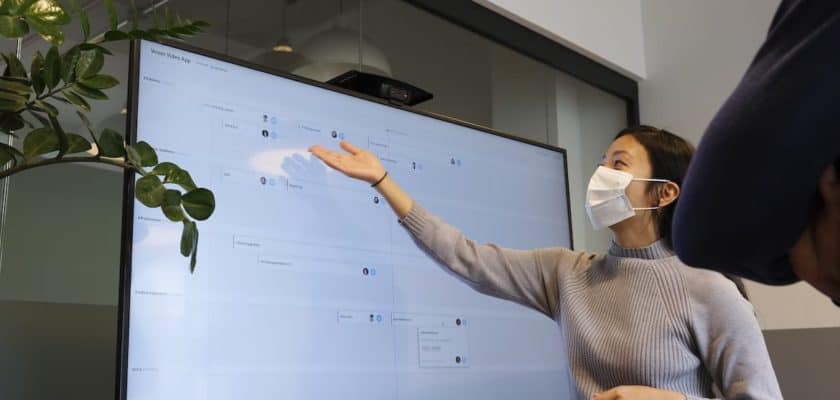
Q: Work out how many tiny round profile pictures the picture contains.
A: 11